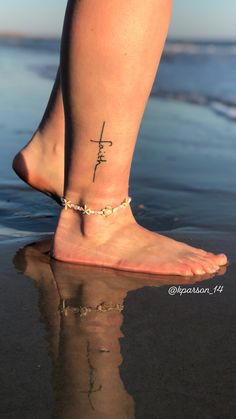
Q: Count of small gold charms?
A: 4